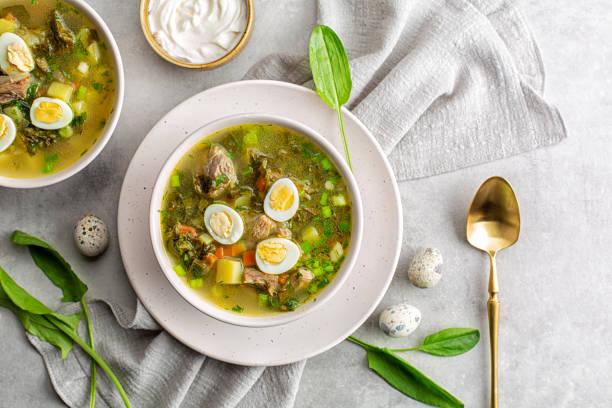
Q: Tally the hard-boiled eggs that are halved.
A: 6